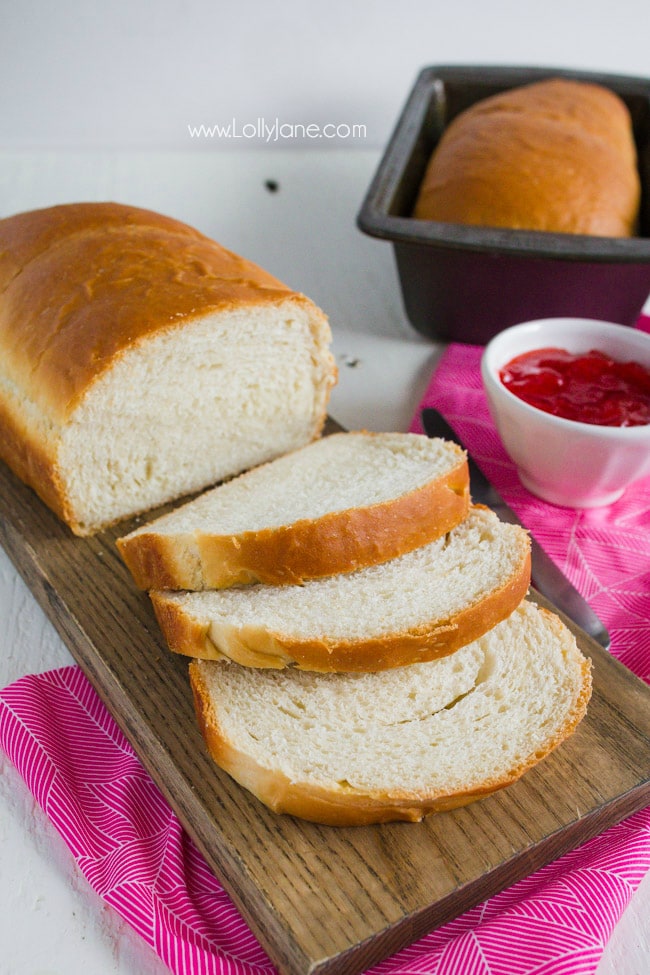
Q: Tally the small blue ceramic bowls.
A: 0